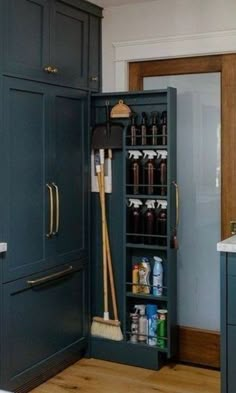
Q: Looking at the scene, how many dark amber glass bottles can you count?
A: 10